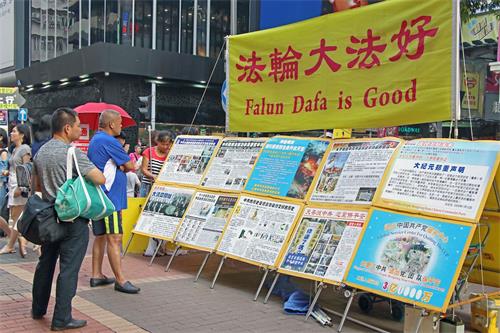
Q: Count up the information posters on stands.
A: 10